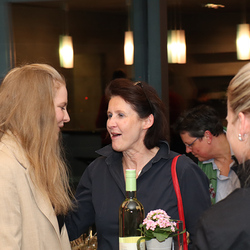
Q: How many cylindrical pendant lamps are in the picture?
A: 4